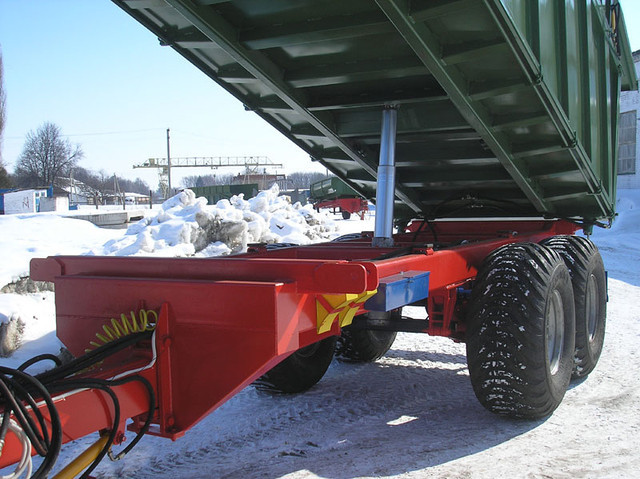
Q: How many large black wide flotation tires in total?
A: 4